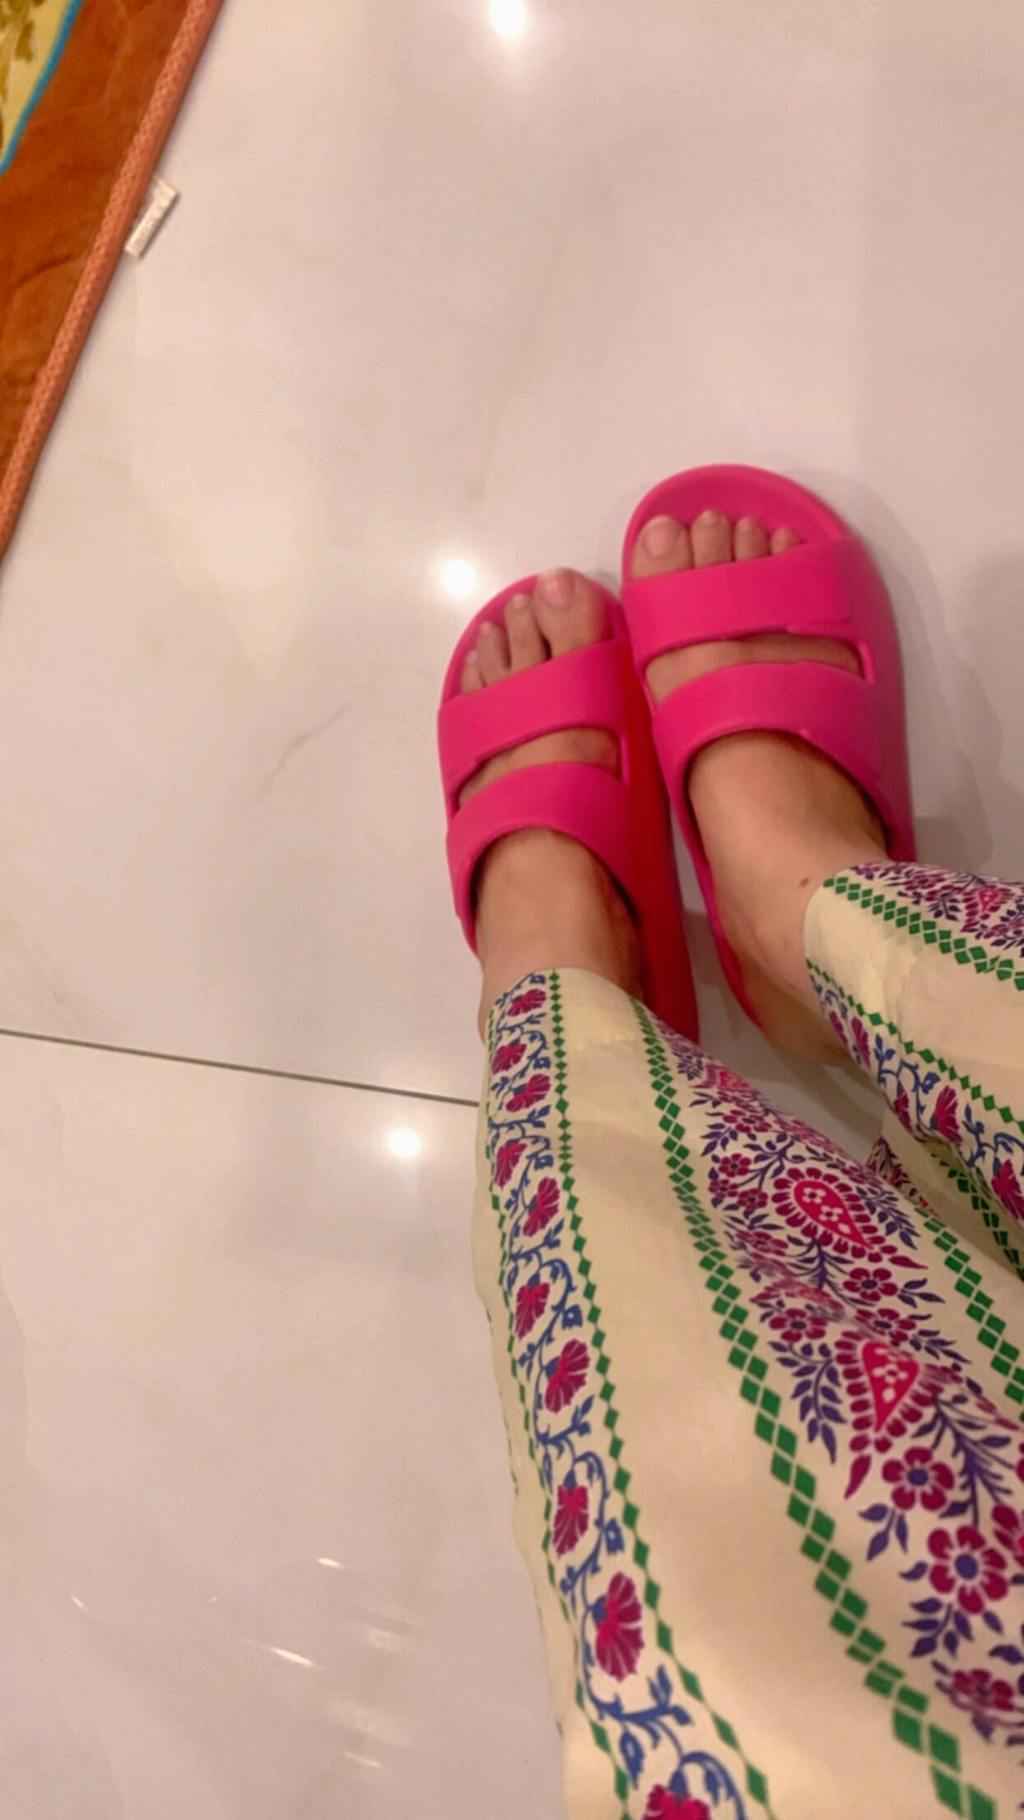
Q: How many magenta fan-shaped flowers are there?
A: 15